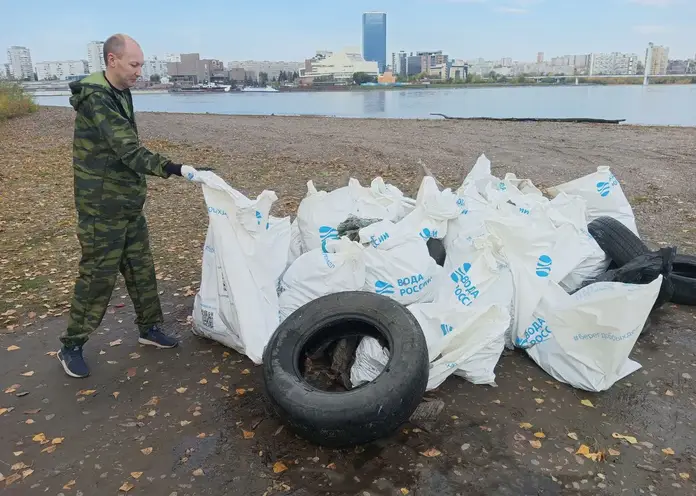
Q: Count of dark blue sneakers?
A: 2